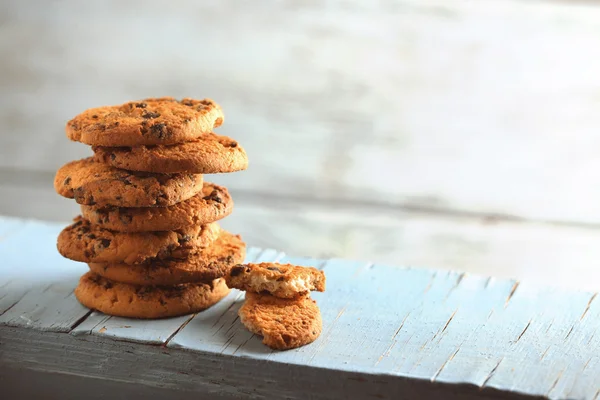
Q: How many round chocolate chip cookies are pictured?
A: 7